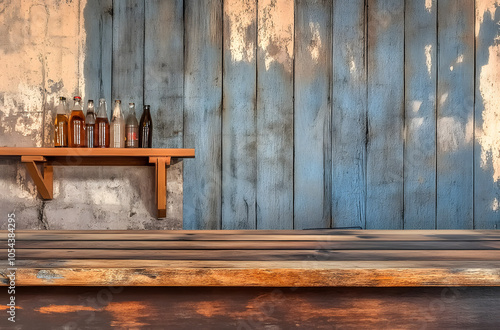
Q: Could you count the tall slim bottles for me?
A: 7